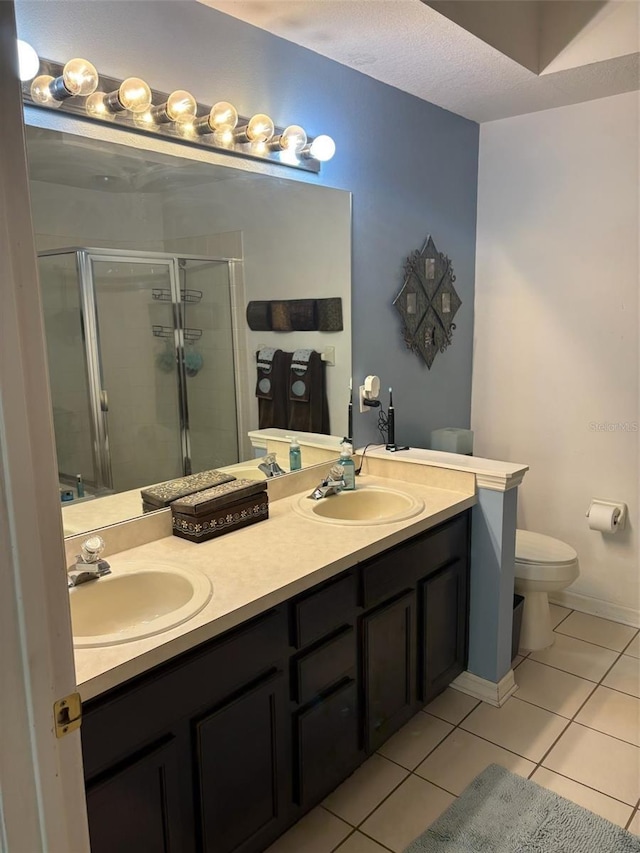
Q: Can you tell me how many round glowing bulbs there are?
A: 8